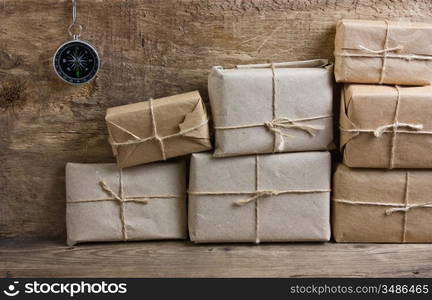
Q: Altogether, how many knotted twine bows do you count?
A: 6